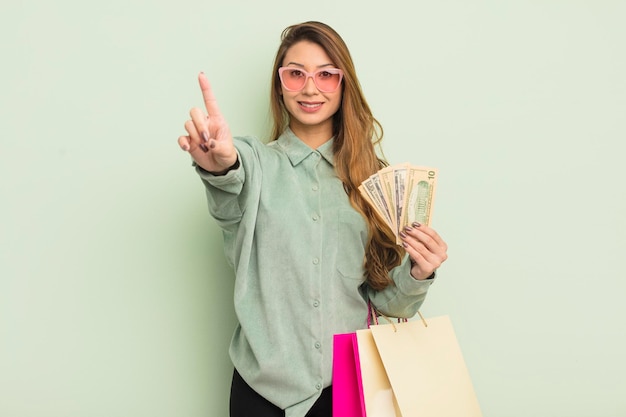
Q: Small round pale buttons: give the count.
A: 7